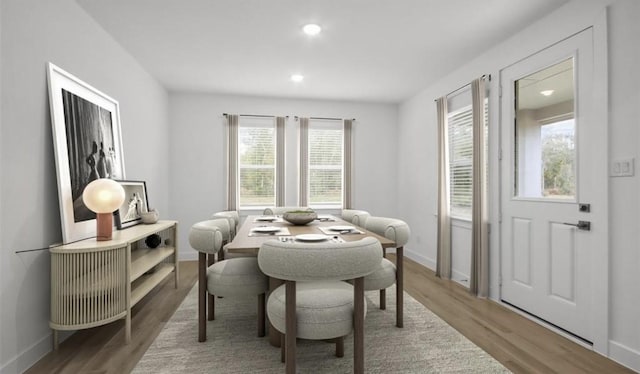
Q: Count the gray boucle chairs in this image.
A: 6